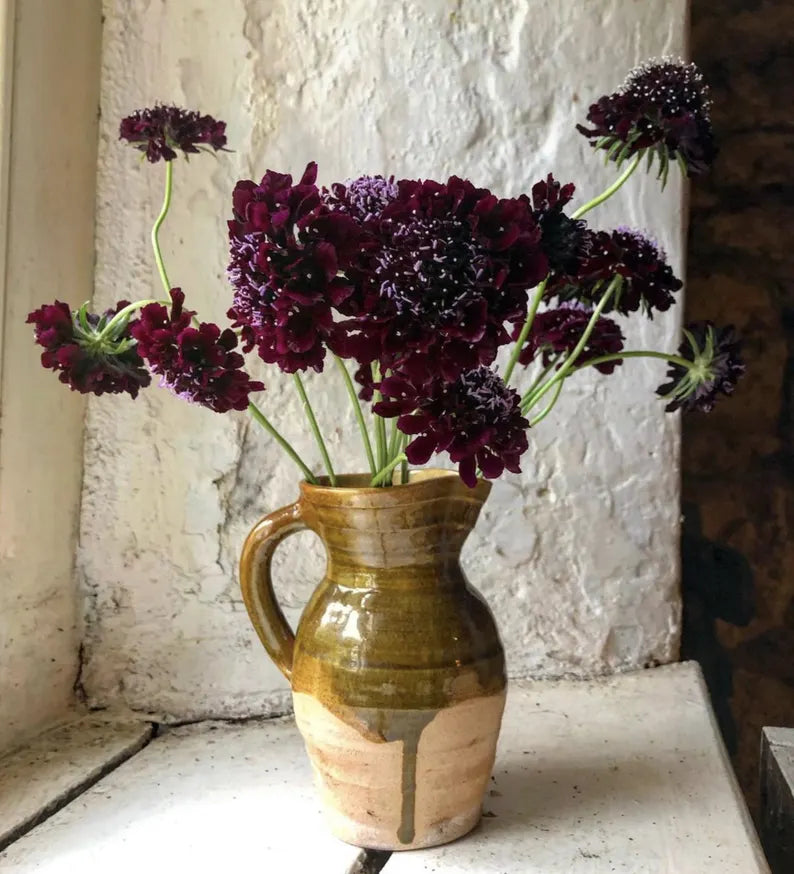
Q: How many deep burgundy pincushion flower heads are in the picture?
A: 12